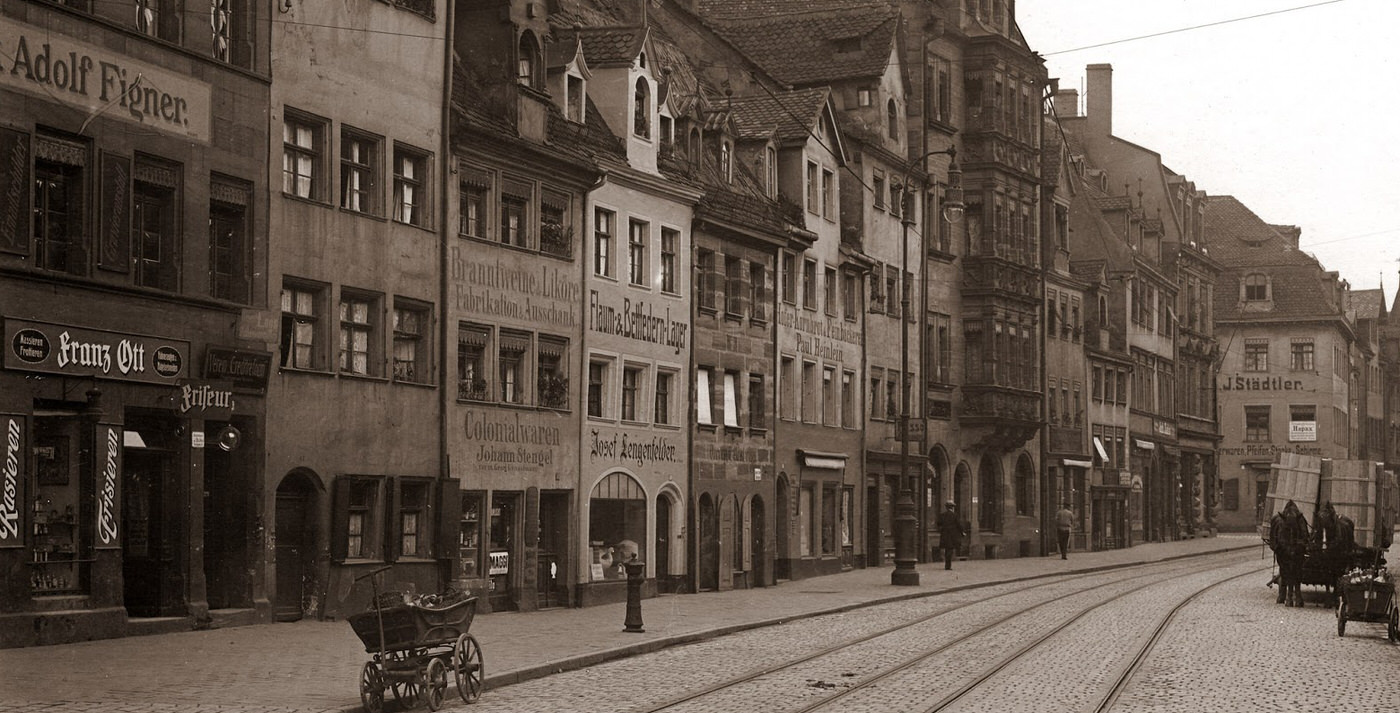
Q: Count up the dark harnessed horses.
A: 2